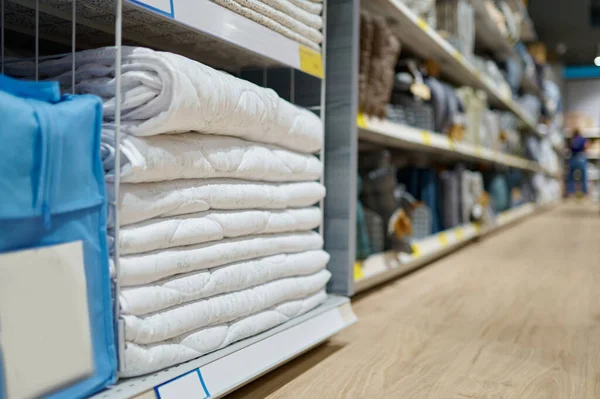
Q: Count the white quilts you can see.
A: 8